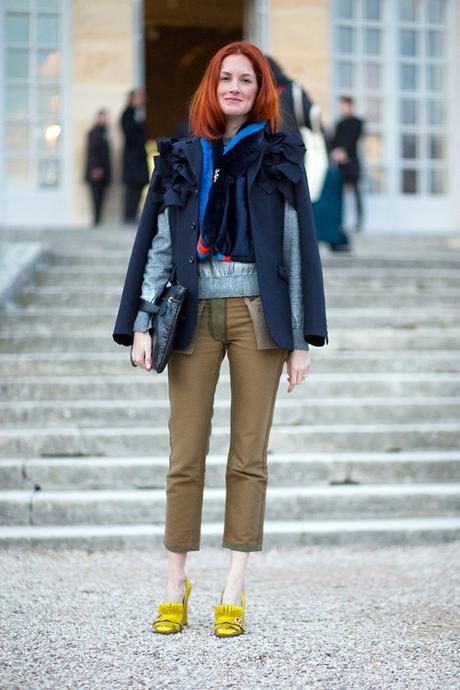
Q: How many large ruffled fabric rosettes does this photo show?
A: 2